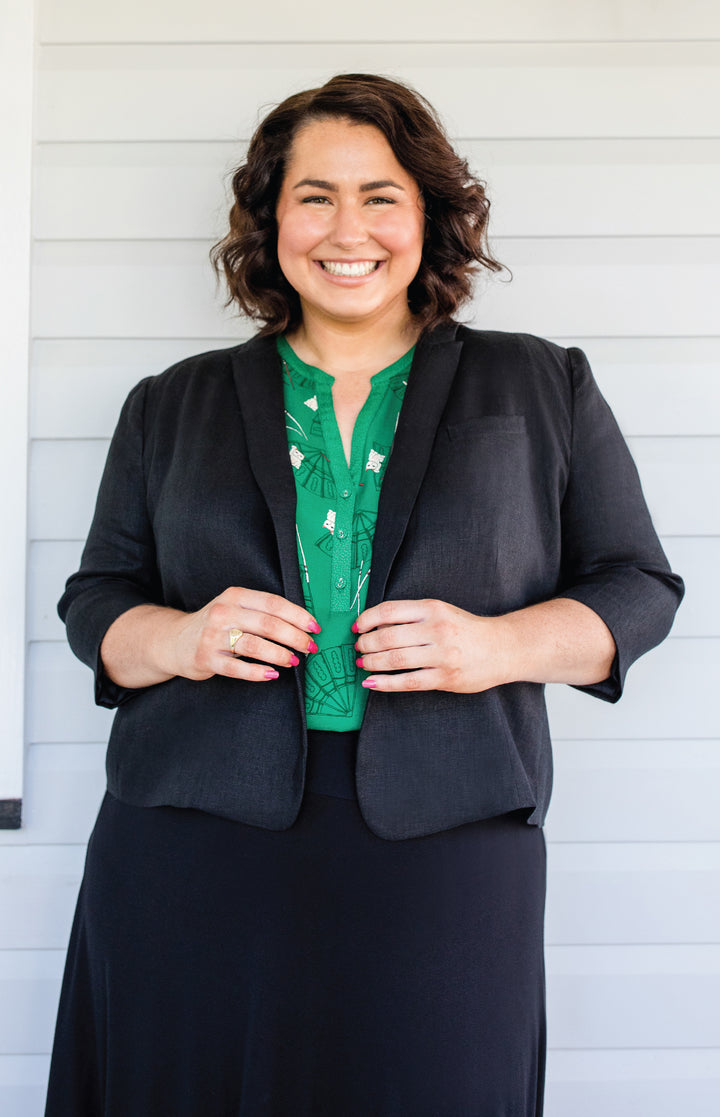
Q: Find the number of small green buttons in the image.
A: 3